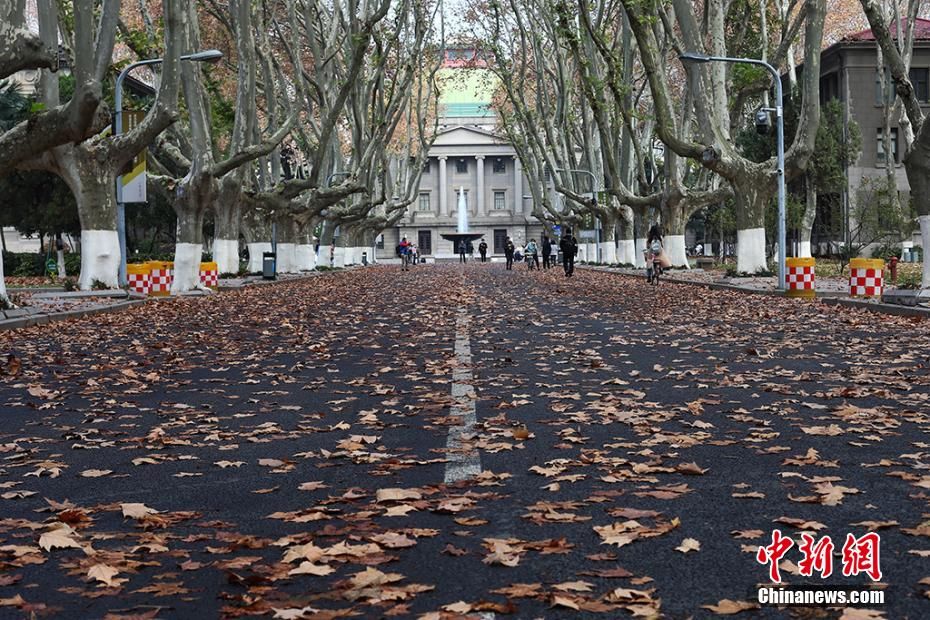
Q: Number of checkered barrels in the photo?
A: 5